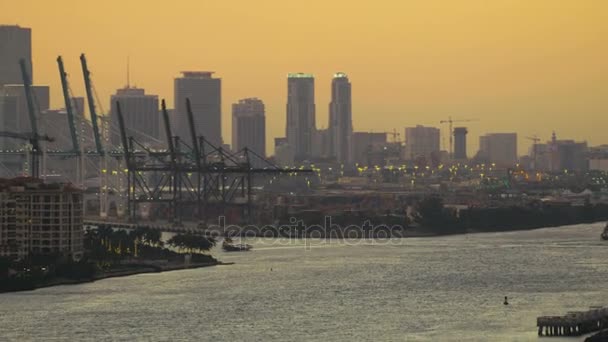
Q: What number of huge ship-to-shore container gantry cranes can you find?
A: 6